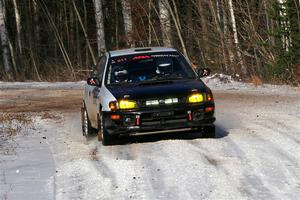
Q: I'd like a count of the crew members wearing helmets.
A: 2